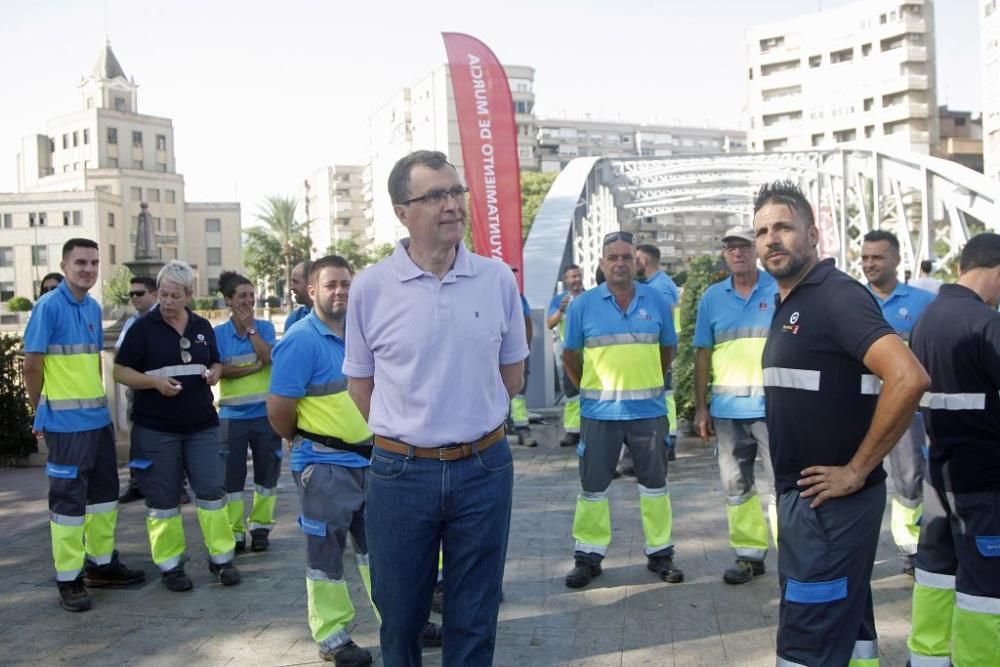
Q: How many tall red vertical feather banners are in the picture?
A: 1